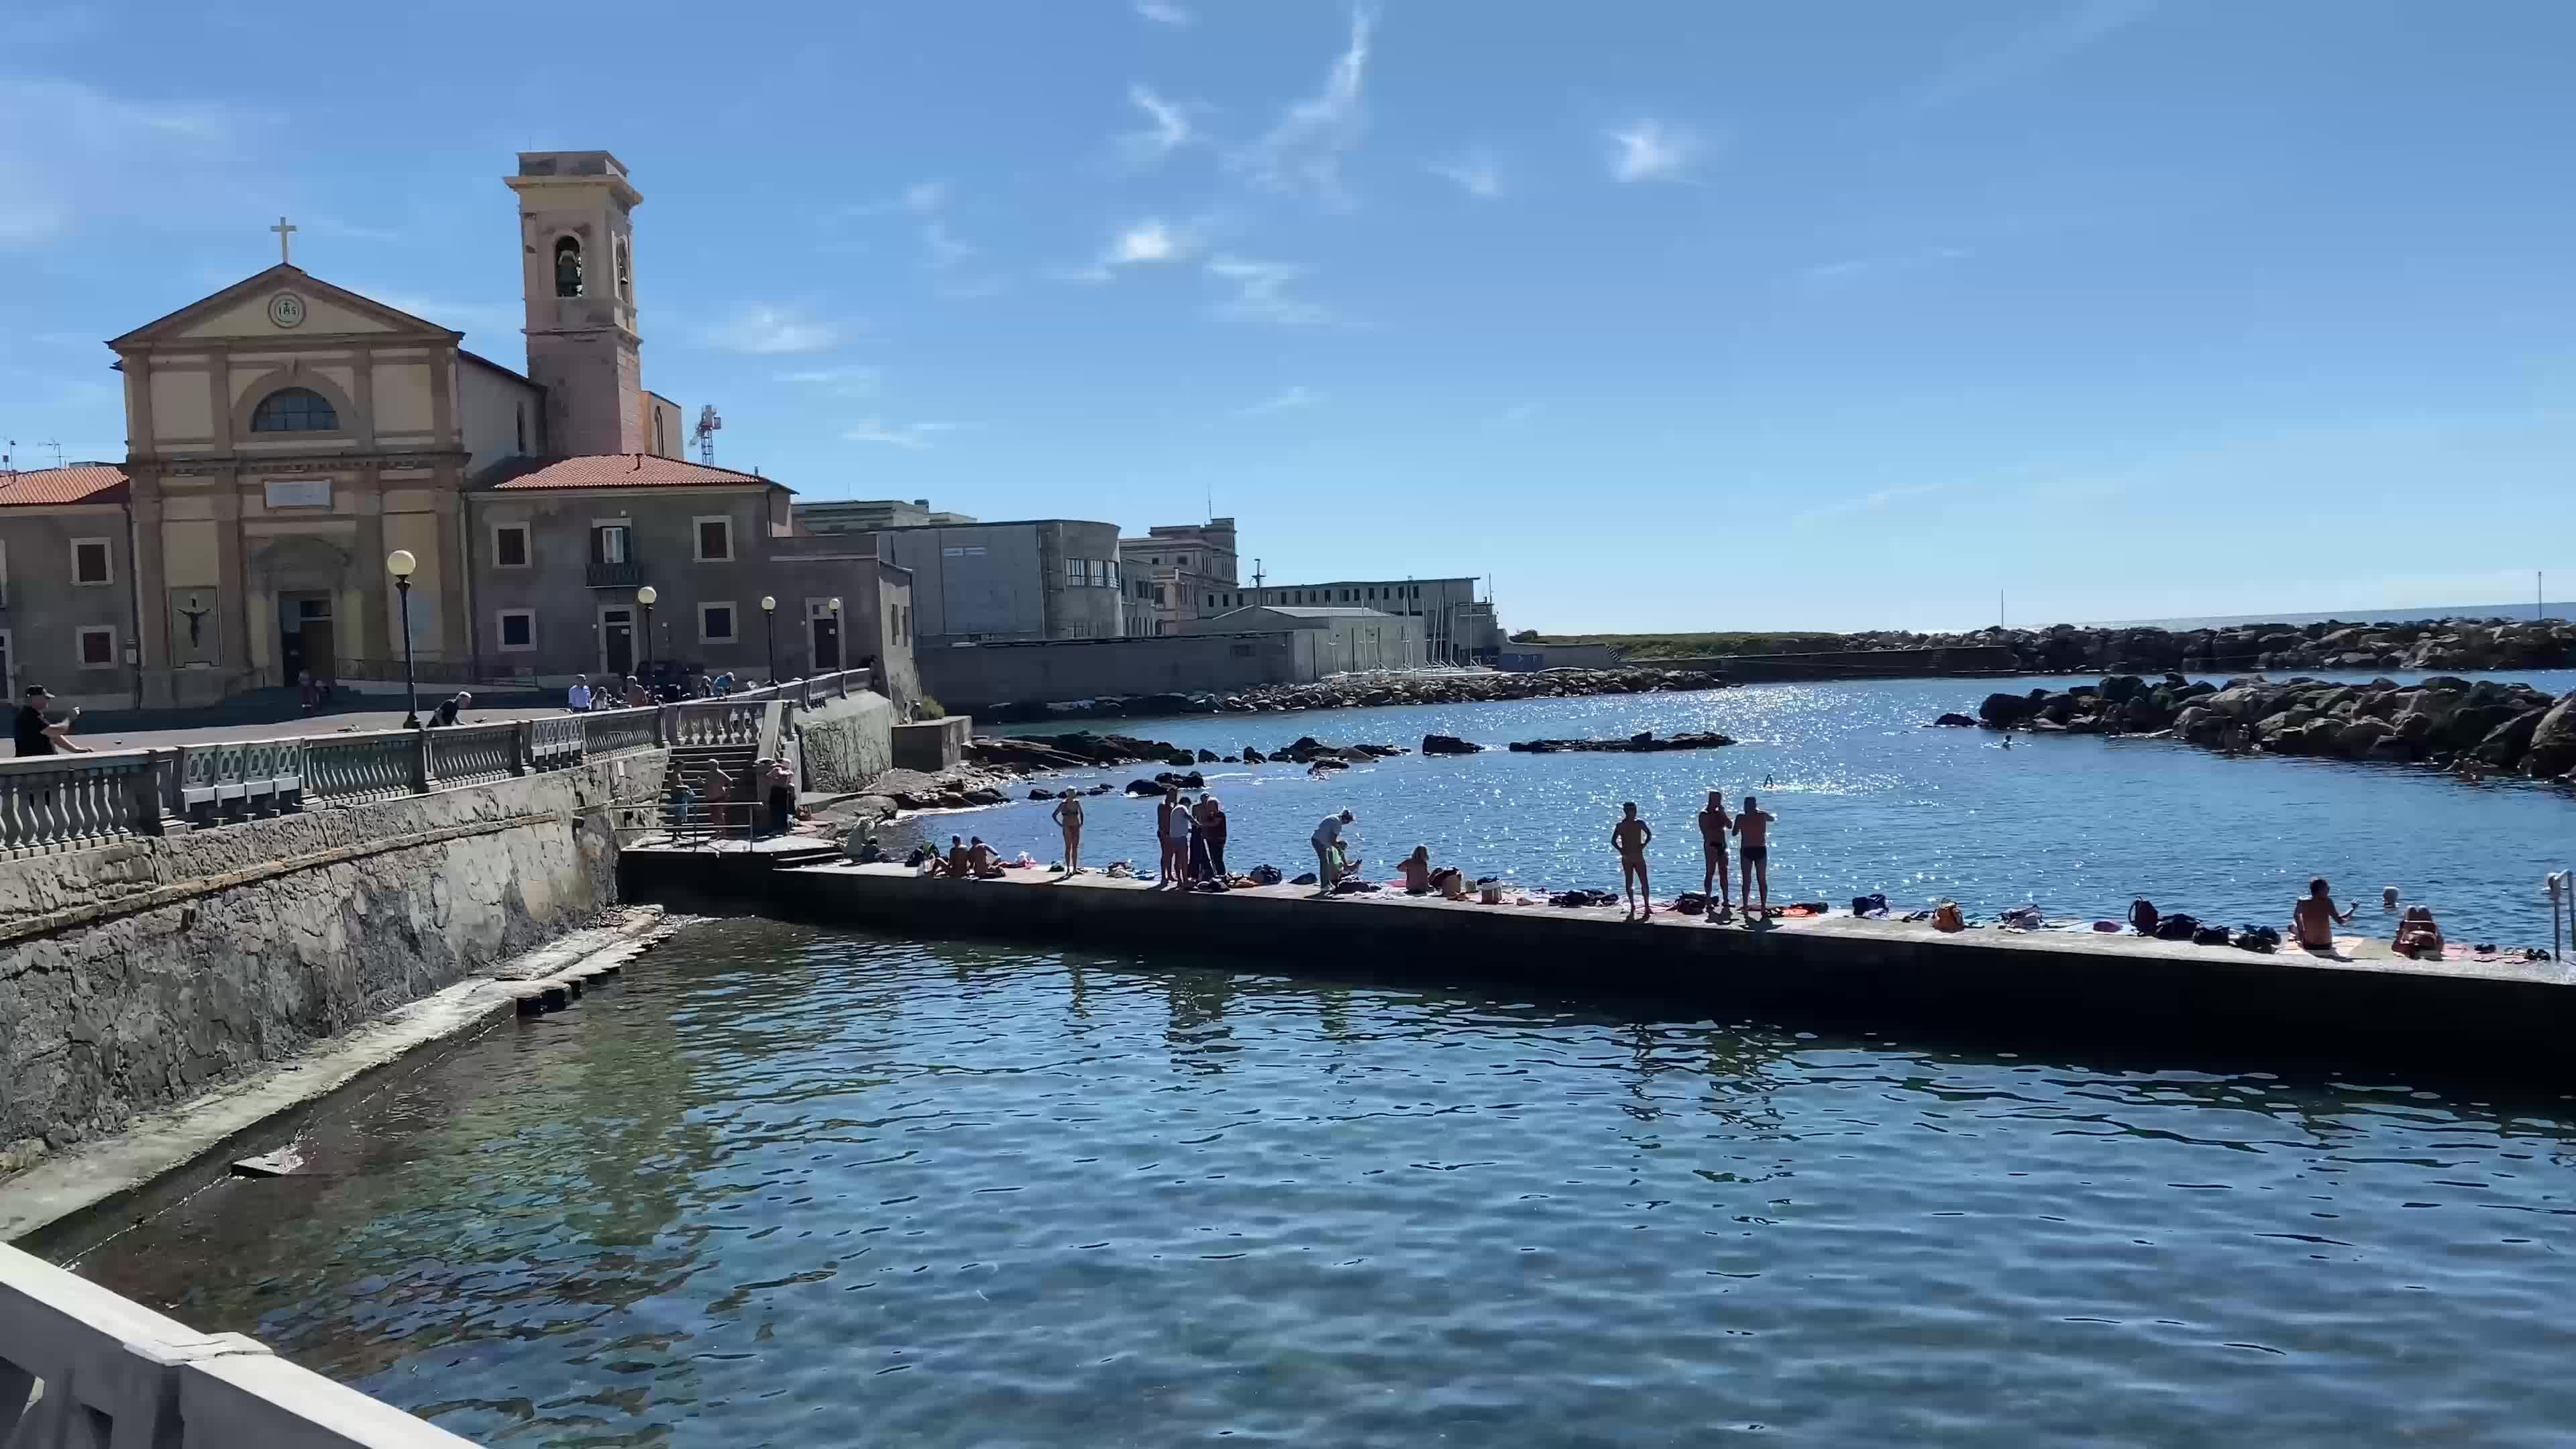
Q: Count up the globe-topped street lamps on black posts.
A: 4